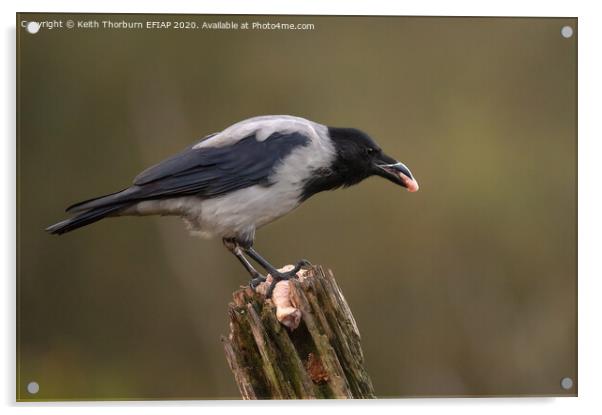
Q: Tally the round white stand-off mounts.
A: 4